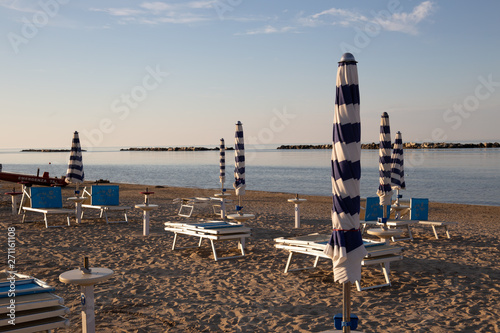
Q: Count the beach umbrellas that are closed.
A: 6